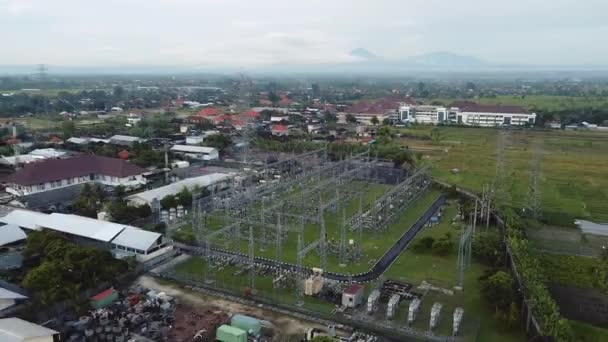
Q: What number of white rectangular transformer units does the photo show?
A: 5